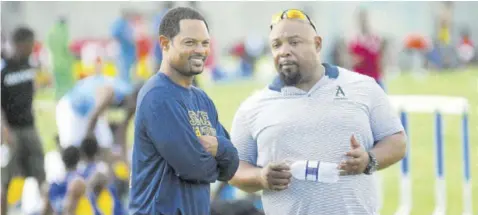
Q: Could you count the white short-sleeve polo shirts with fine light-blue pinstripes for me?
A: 1